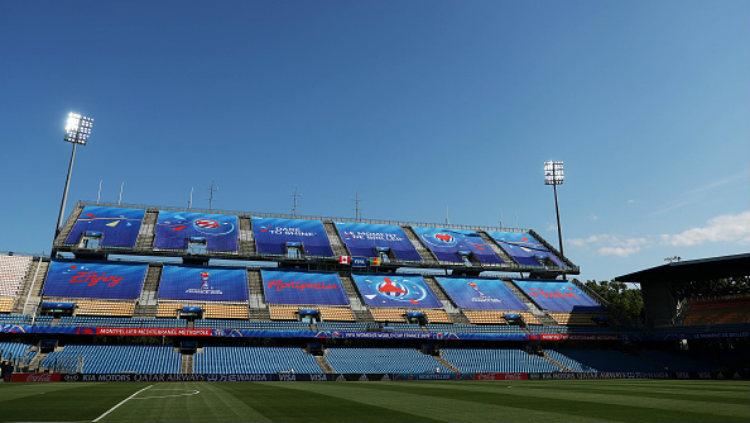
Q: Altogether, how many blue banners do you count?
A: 12